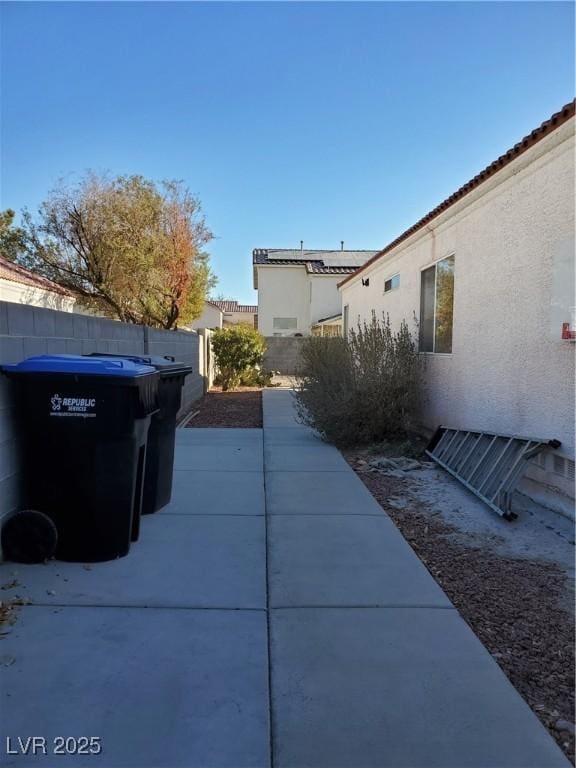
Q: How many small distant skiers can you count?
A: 0